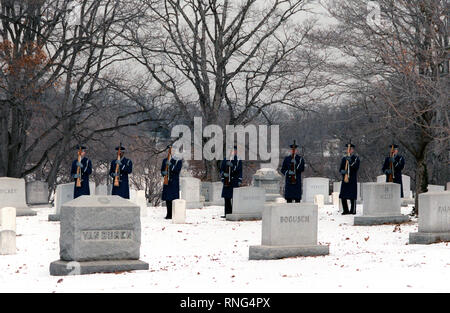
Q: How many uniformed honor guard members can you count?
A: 7